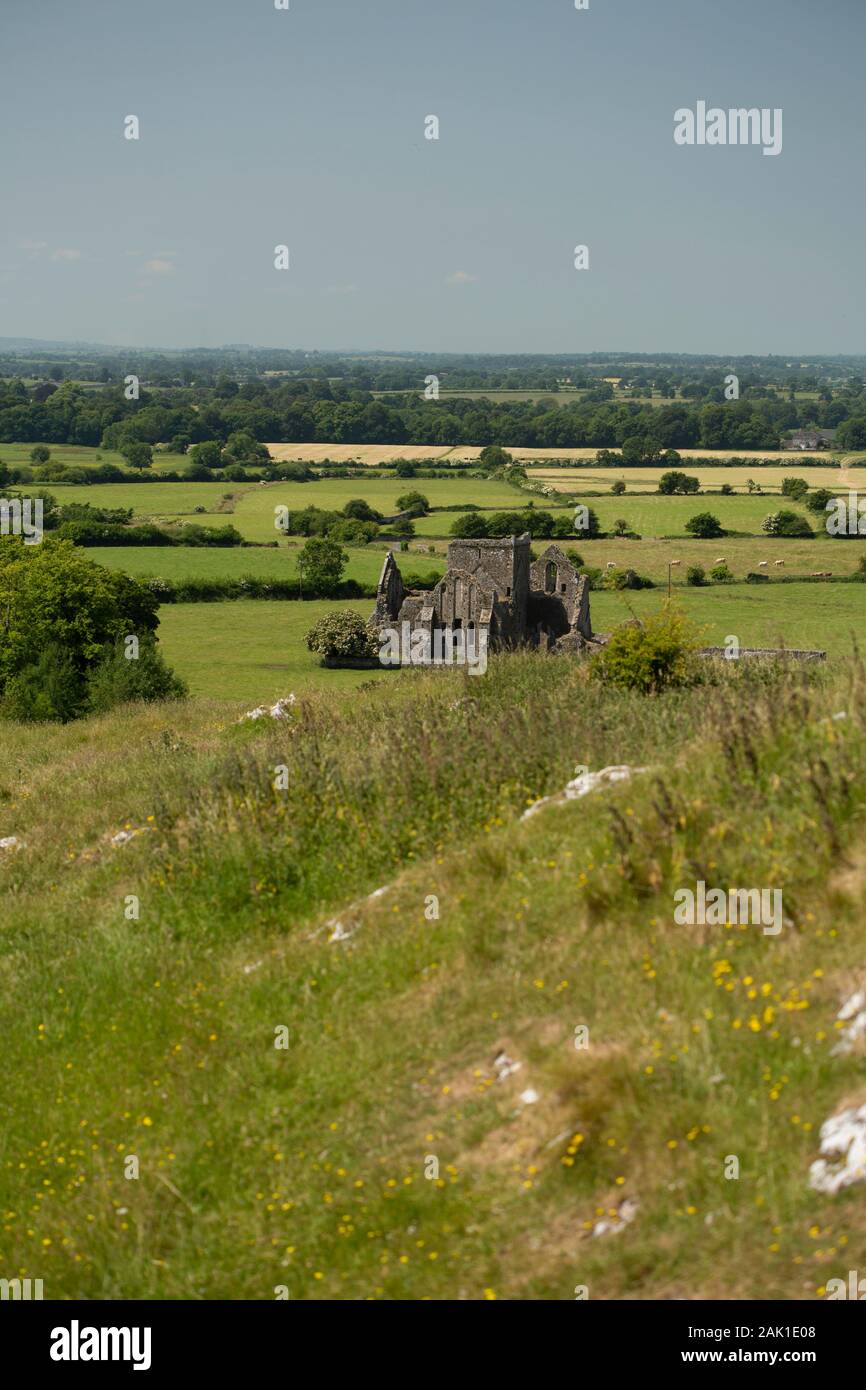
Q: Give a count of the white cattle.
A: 5